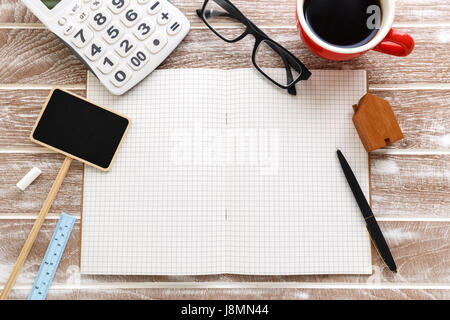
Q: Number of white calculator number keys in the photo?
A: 11